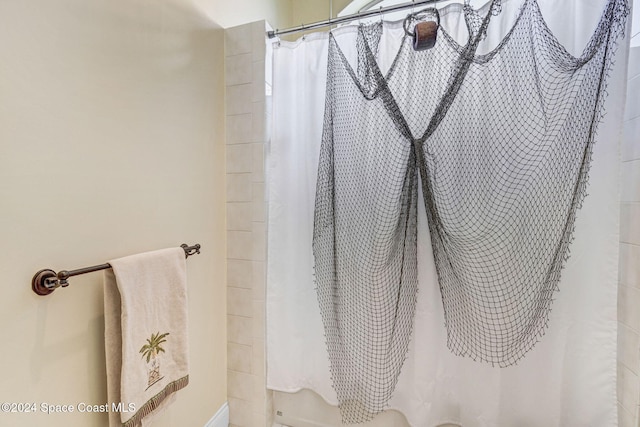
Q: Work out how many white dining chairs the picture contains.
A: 0